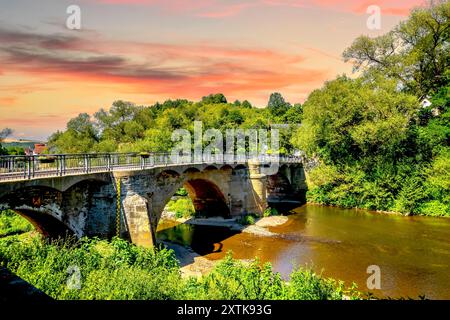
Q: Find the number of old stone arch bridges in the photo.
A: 1